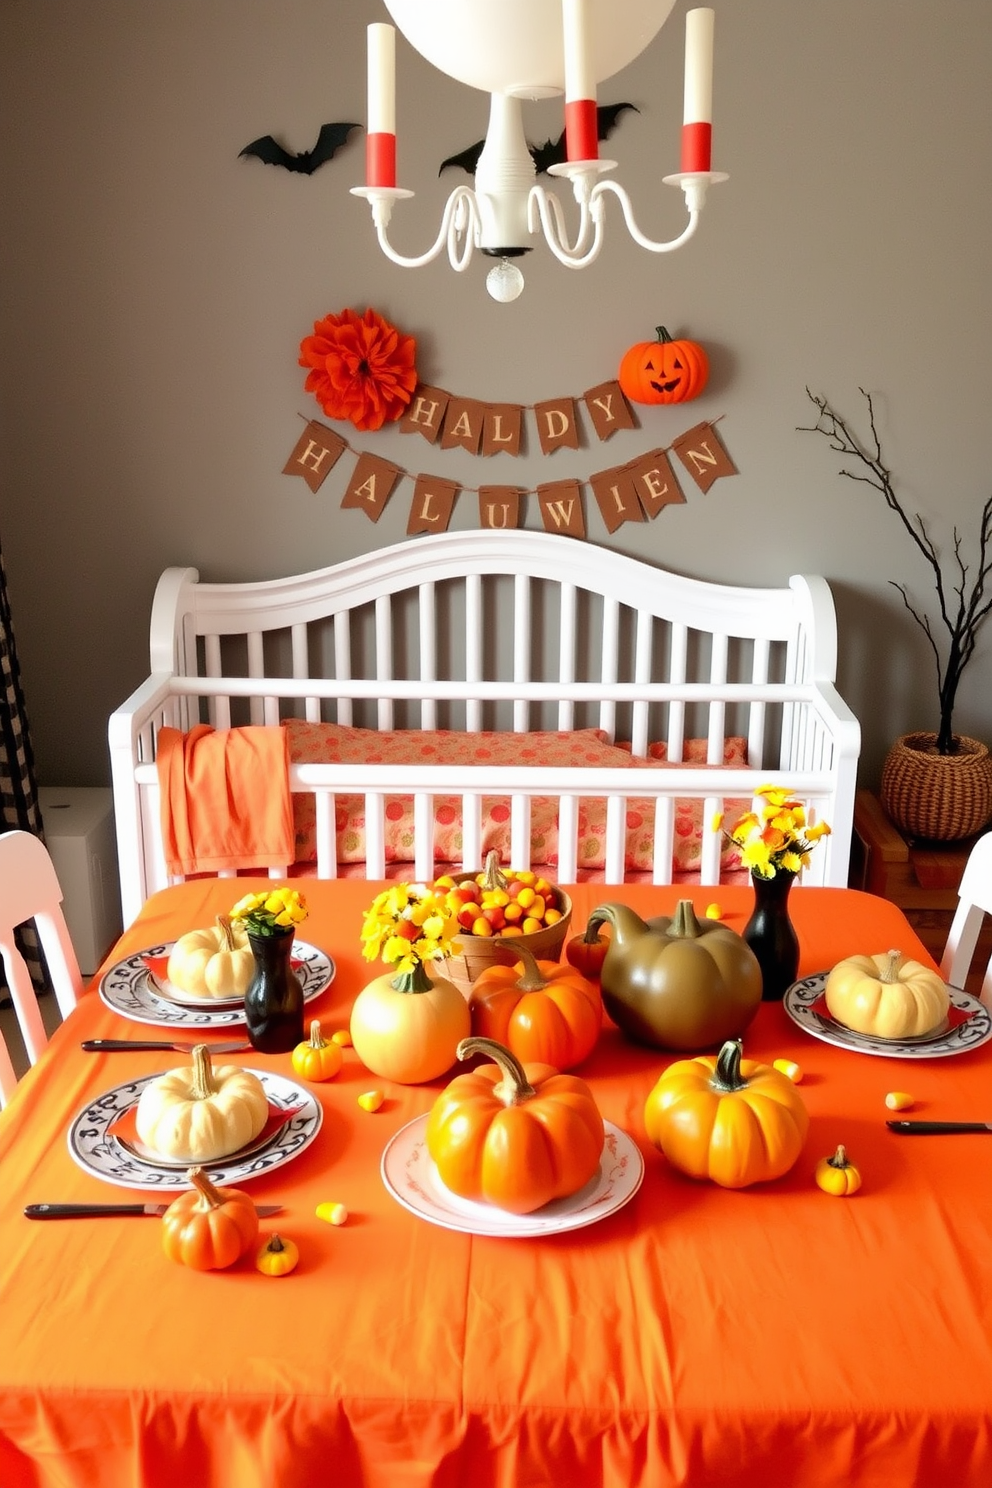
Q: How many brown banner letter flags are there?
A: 13